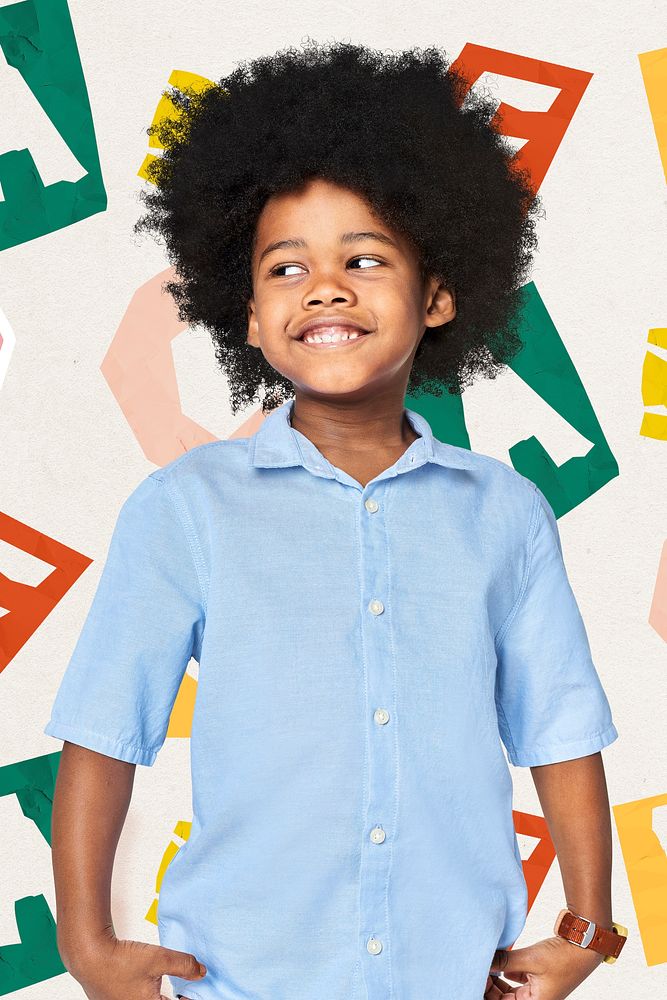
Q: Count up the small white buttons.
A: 5